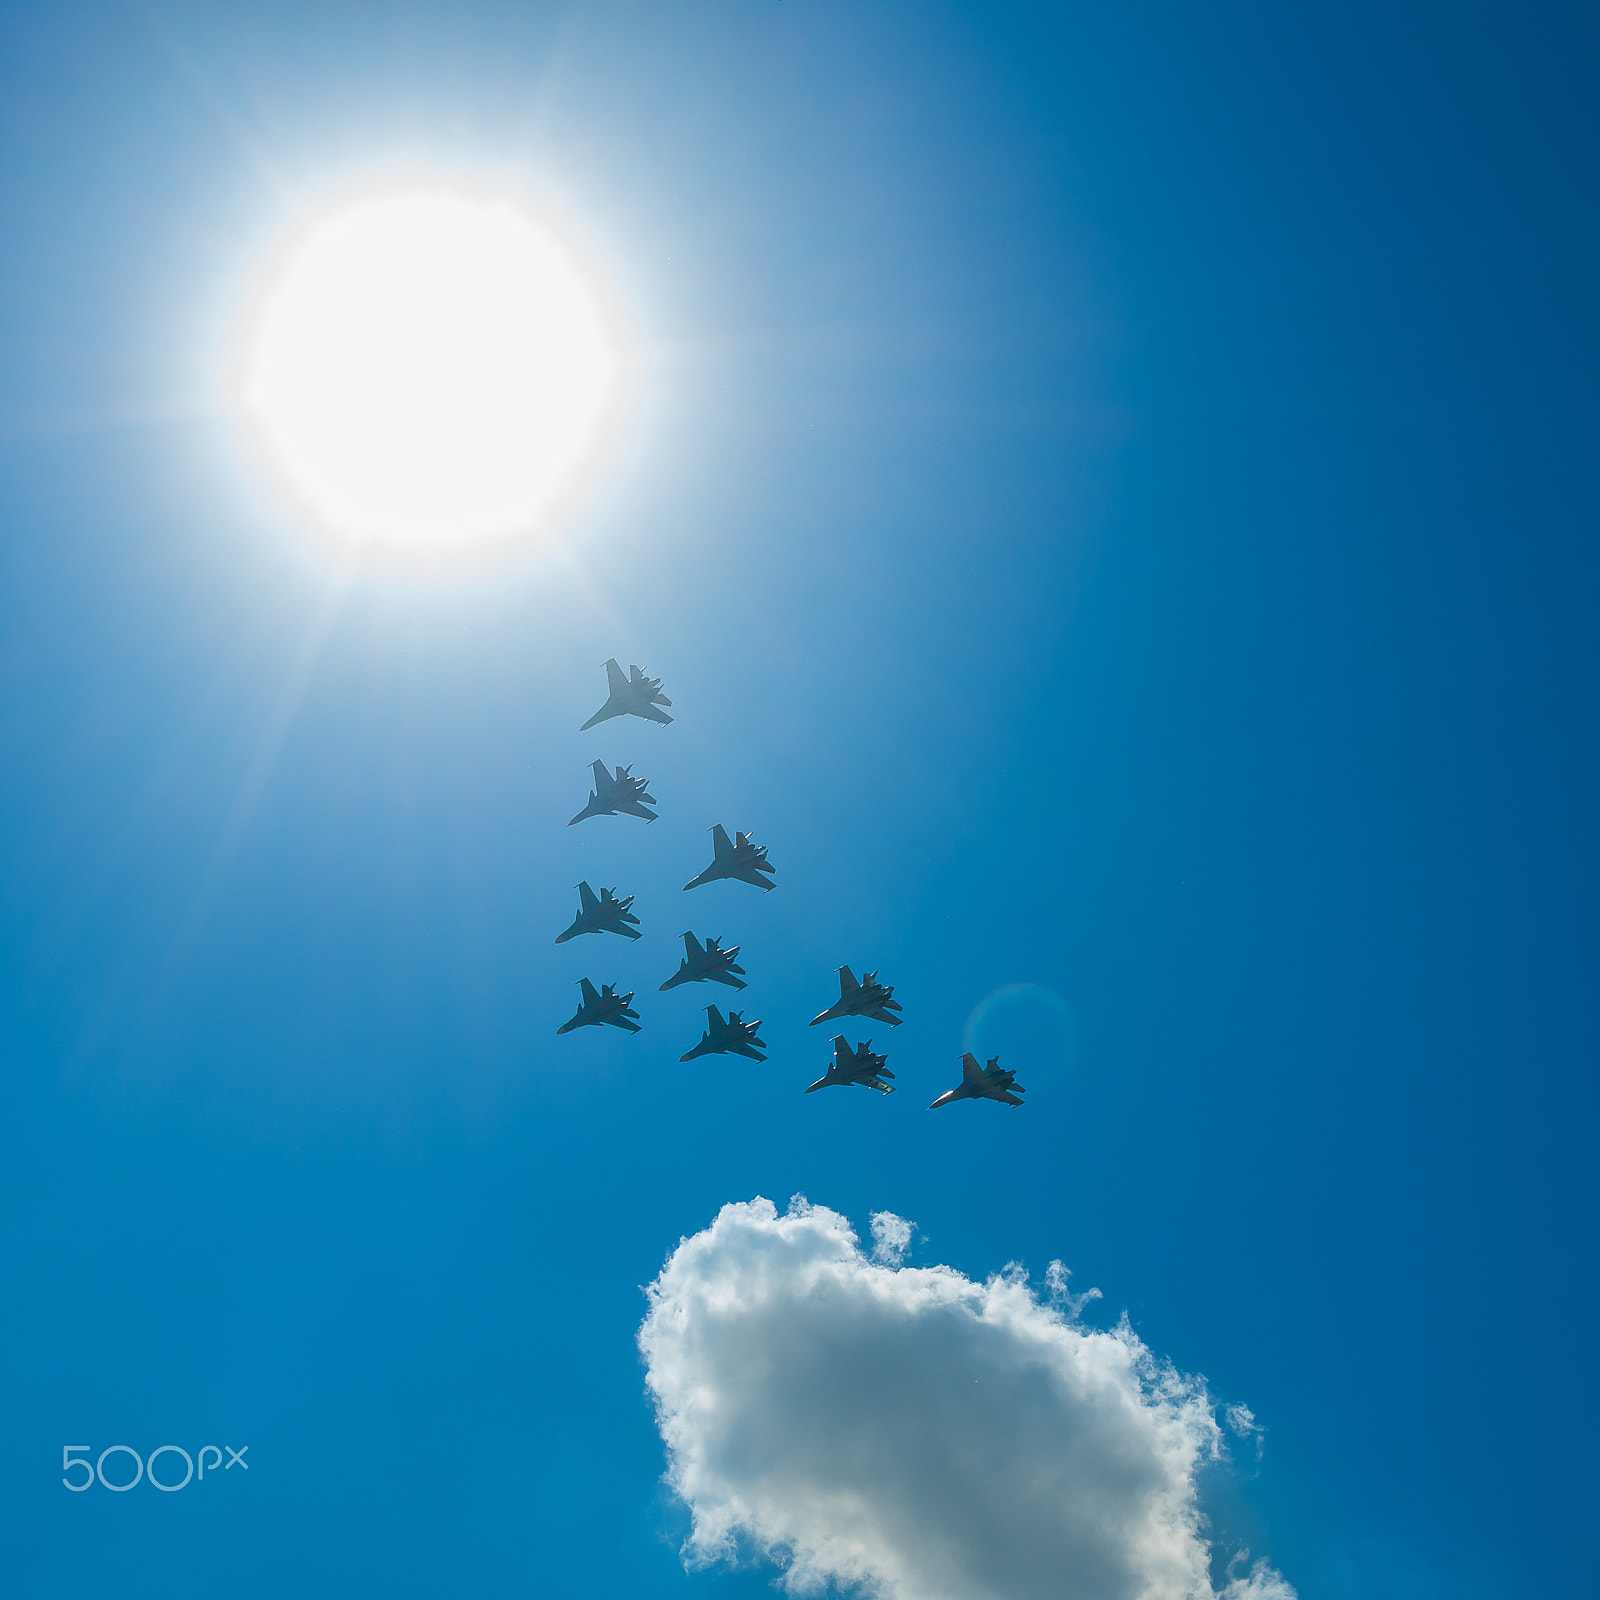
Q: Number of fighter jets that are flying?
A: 10